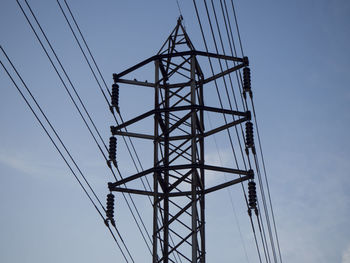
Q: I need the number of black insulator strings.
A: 6